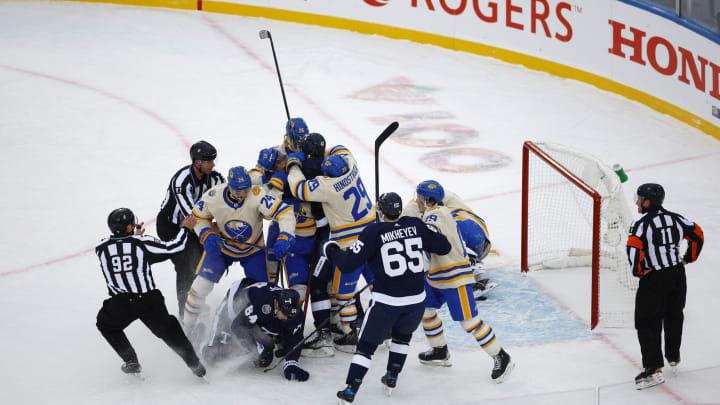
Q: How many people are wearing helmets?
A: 11